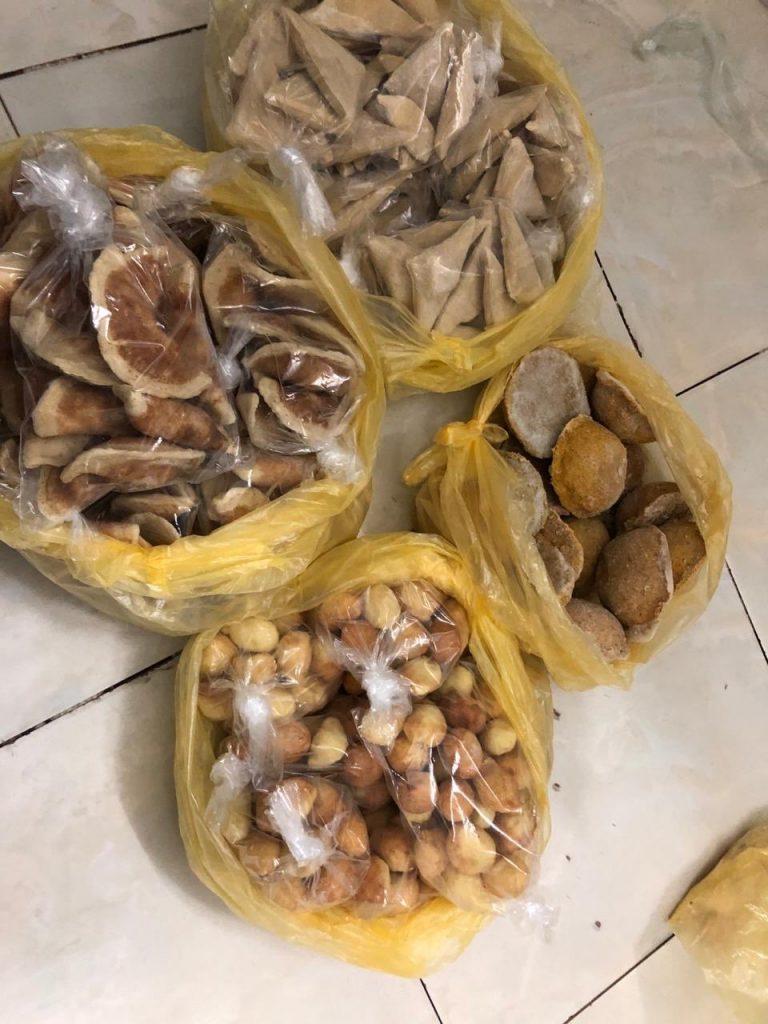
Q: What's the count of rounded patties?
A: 11